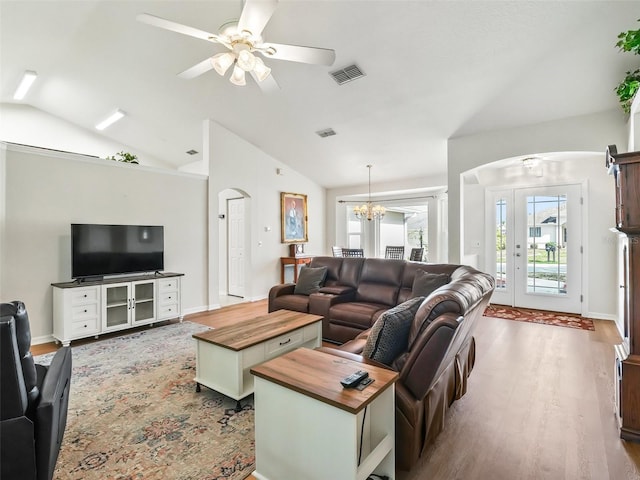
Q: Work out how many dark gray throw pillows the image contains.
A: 3